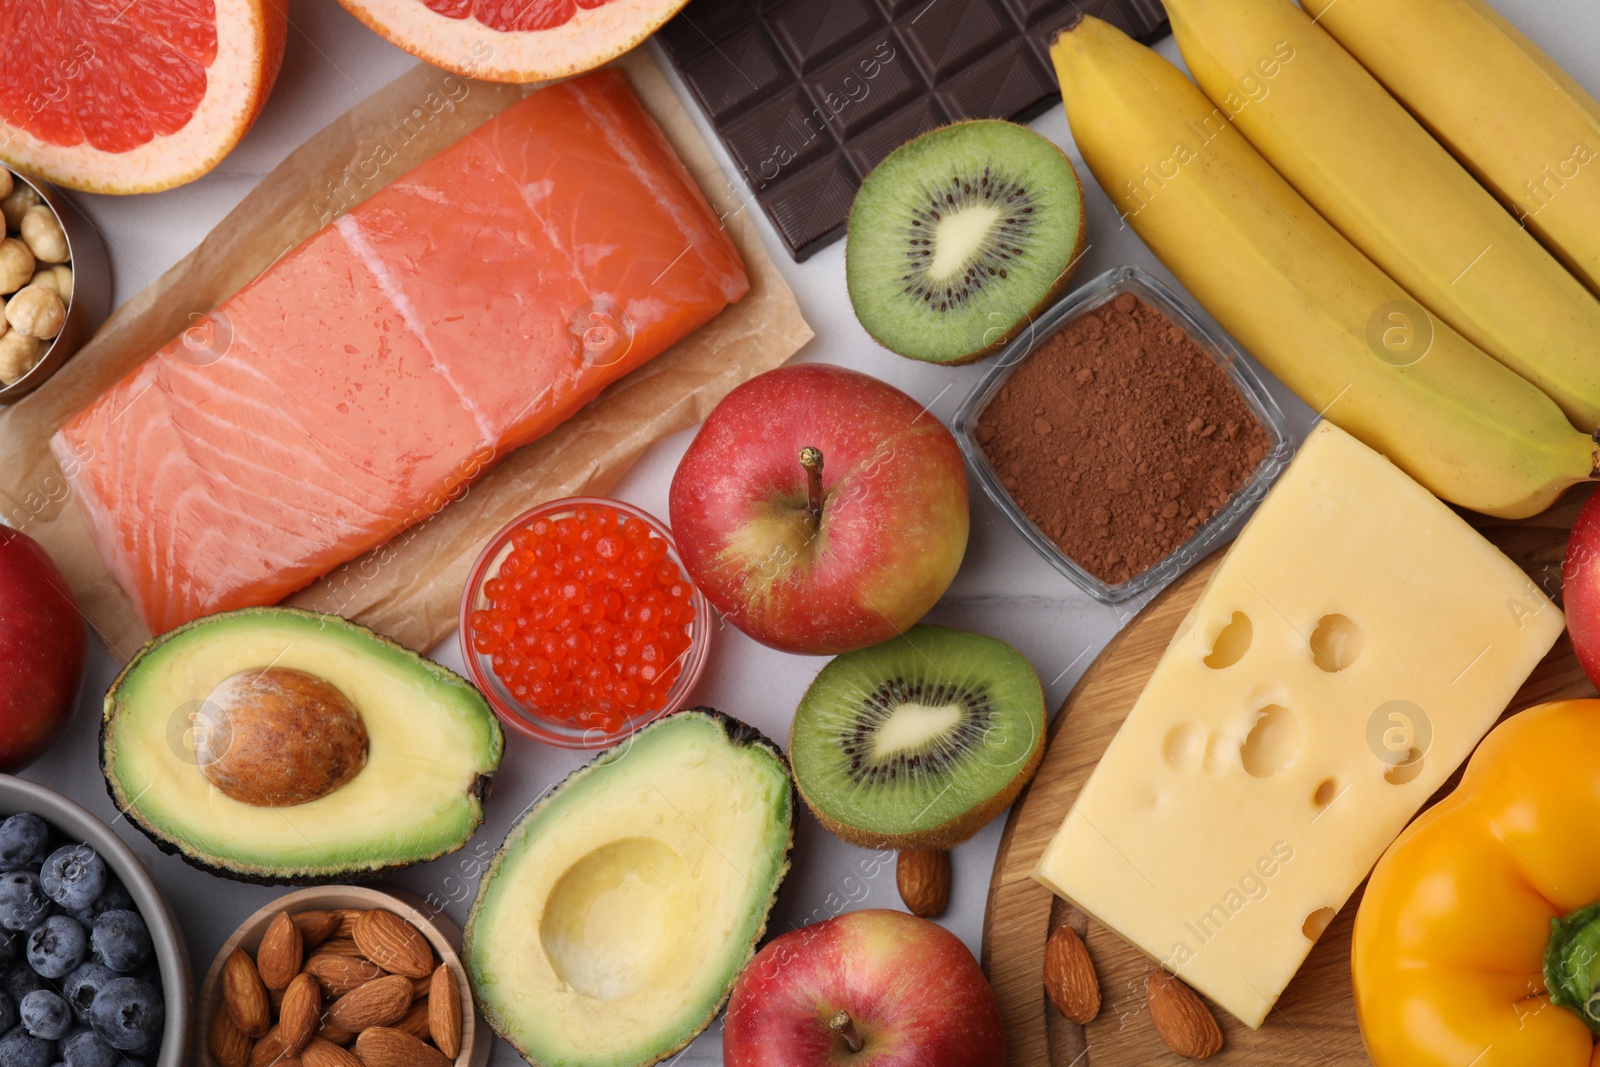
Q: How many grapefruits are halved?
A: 2